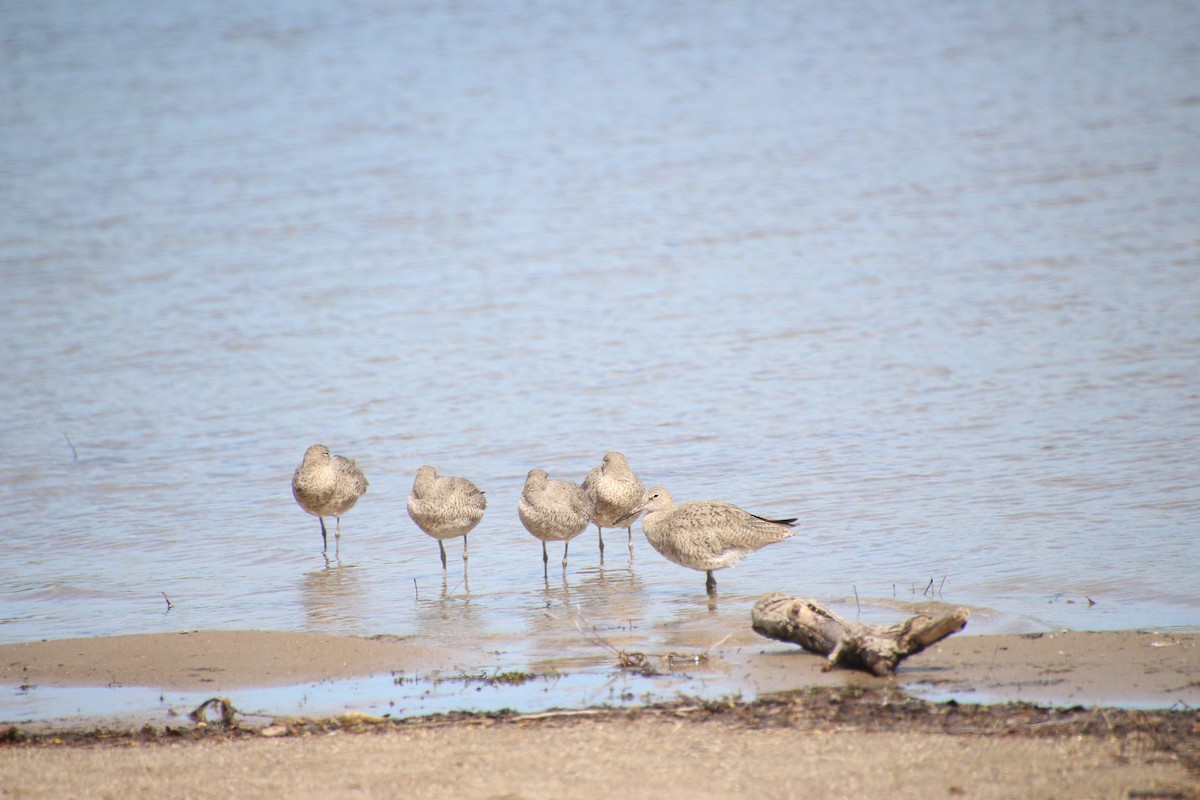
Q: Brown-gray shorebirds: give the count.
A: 5